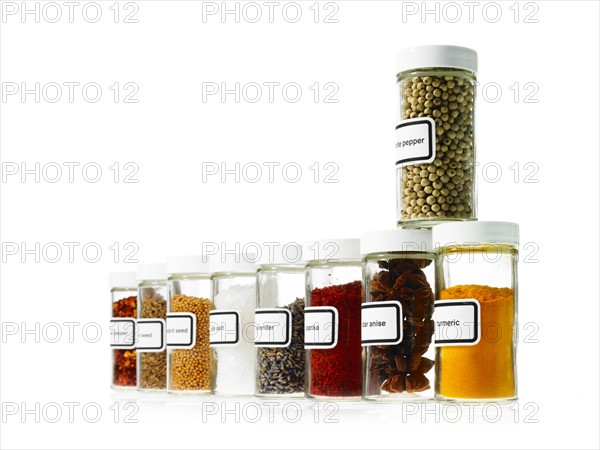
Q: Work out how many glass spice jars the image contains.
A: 9